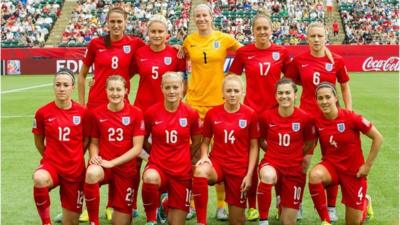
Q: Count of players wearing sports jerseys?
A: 11